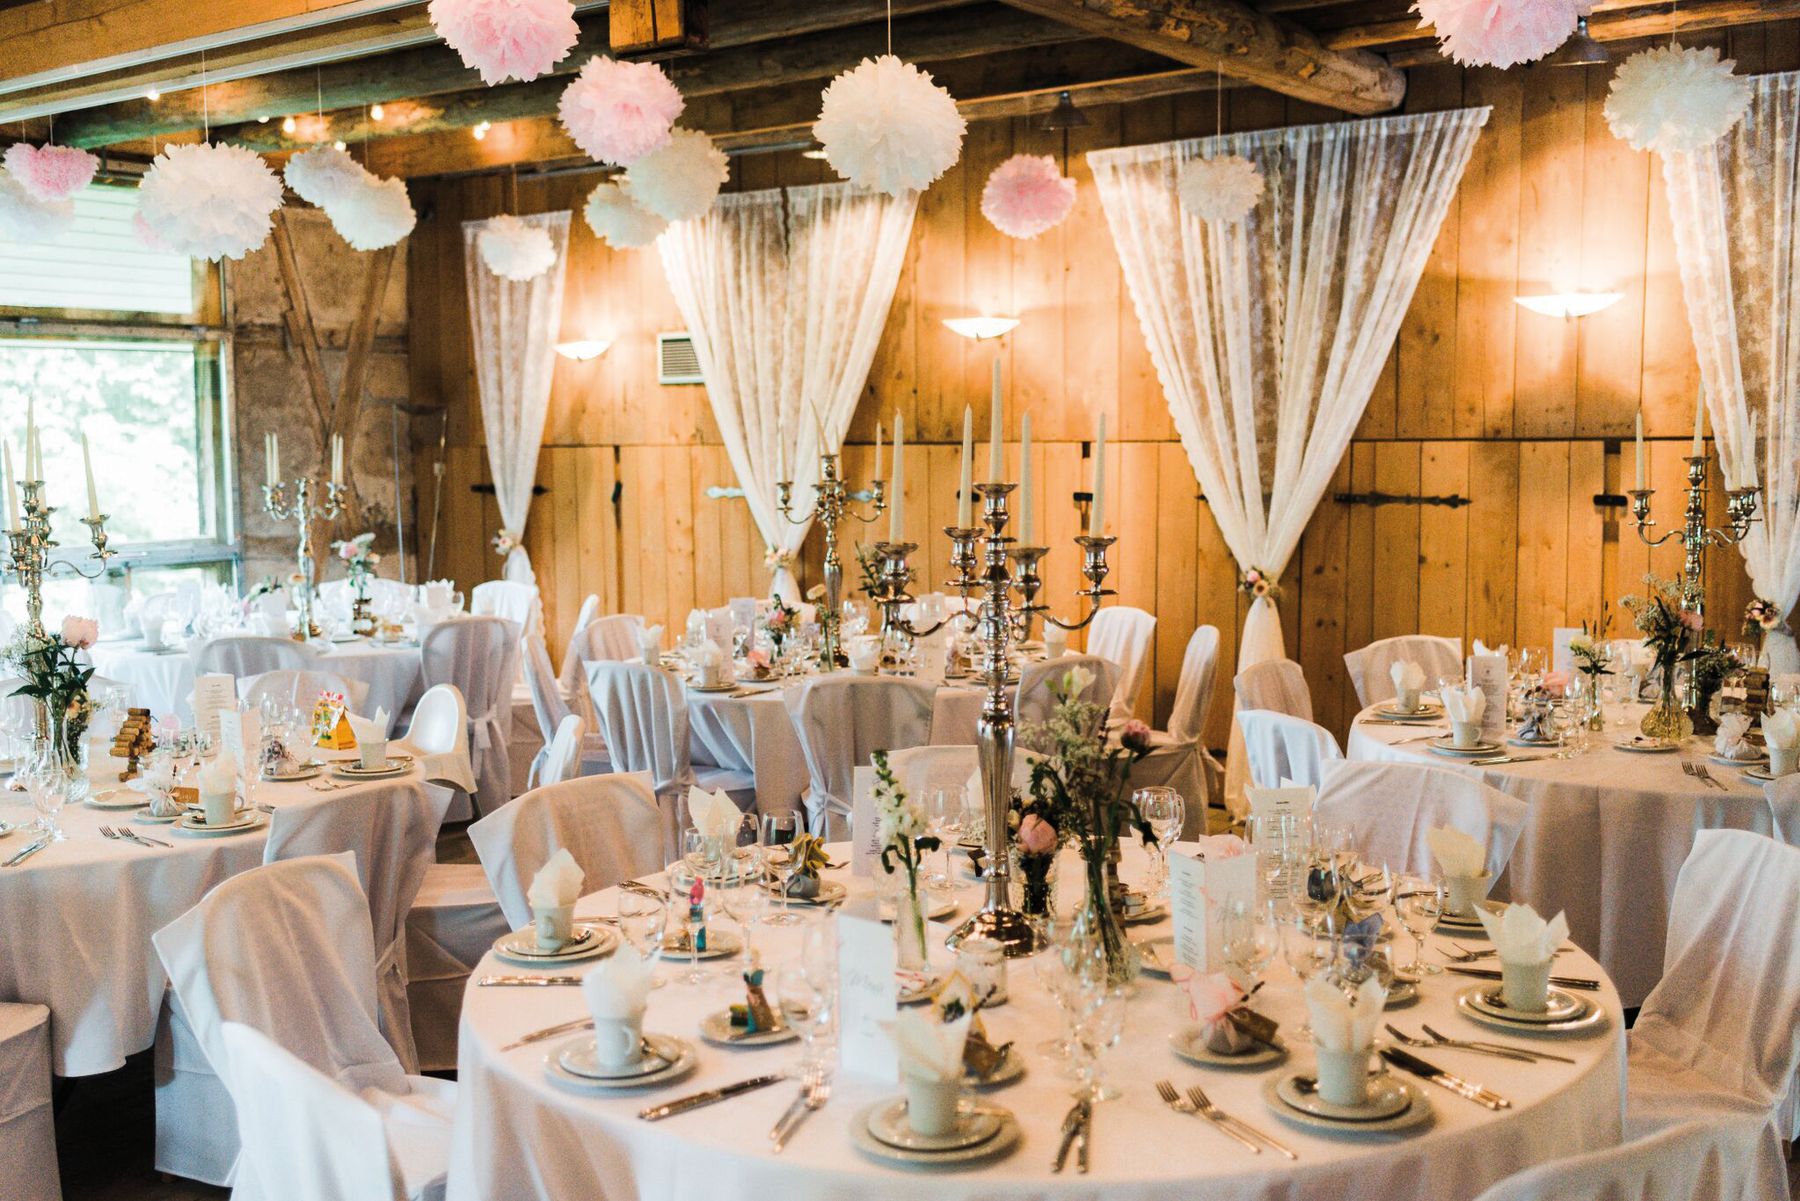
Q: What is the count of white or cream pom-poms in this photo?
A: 10